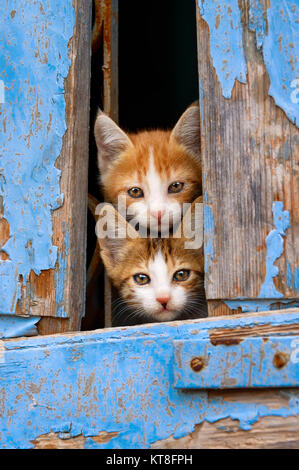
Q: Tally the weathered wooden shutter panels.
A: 2